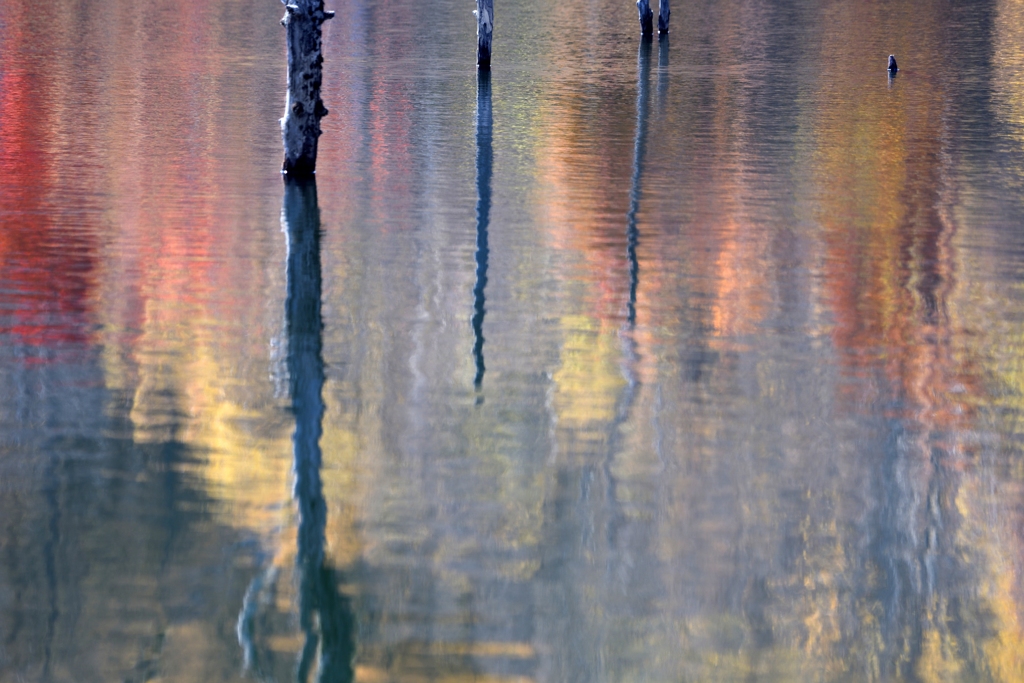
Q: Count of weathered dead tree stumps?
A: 5